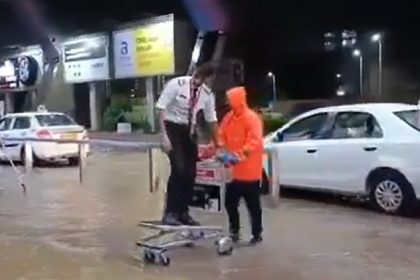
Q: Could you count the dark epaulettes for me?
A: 2